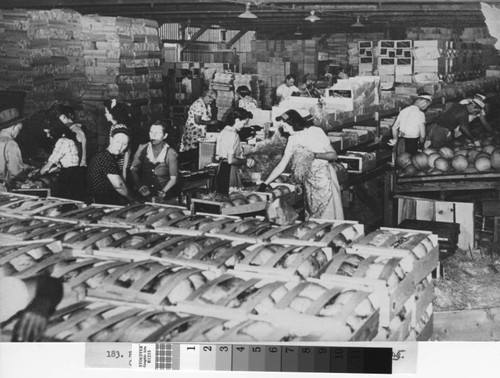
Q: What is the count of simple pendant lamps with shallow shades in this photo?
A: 3